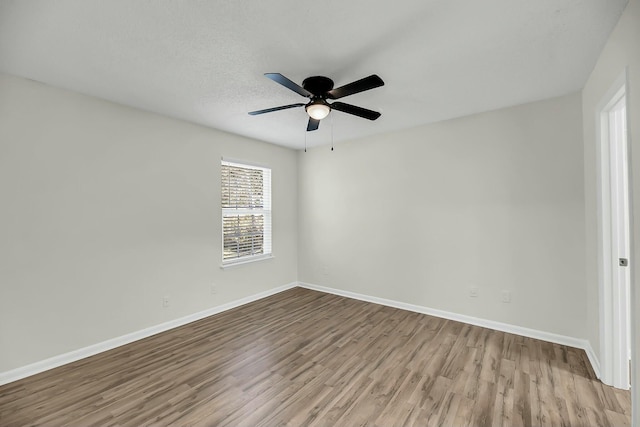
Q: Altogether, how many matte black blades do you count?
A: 5